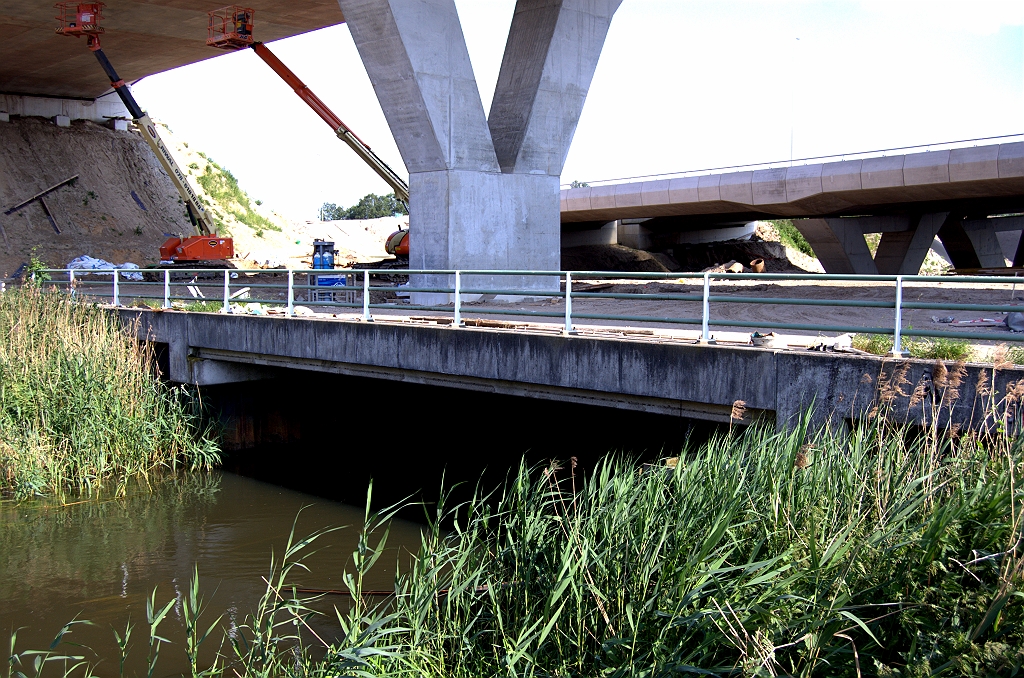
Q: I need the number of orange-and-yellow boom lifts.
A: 2